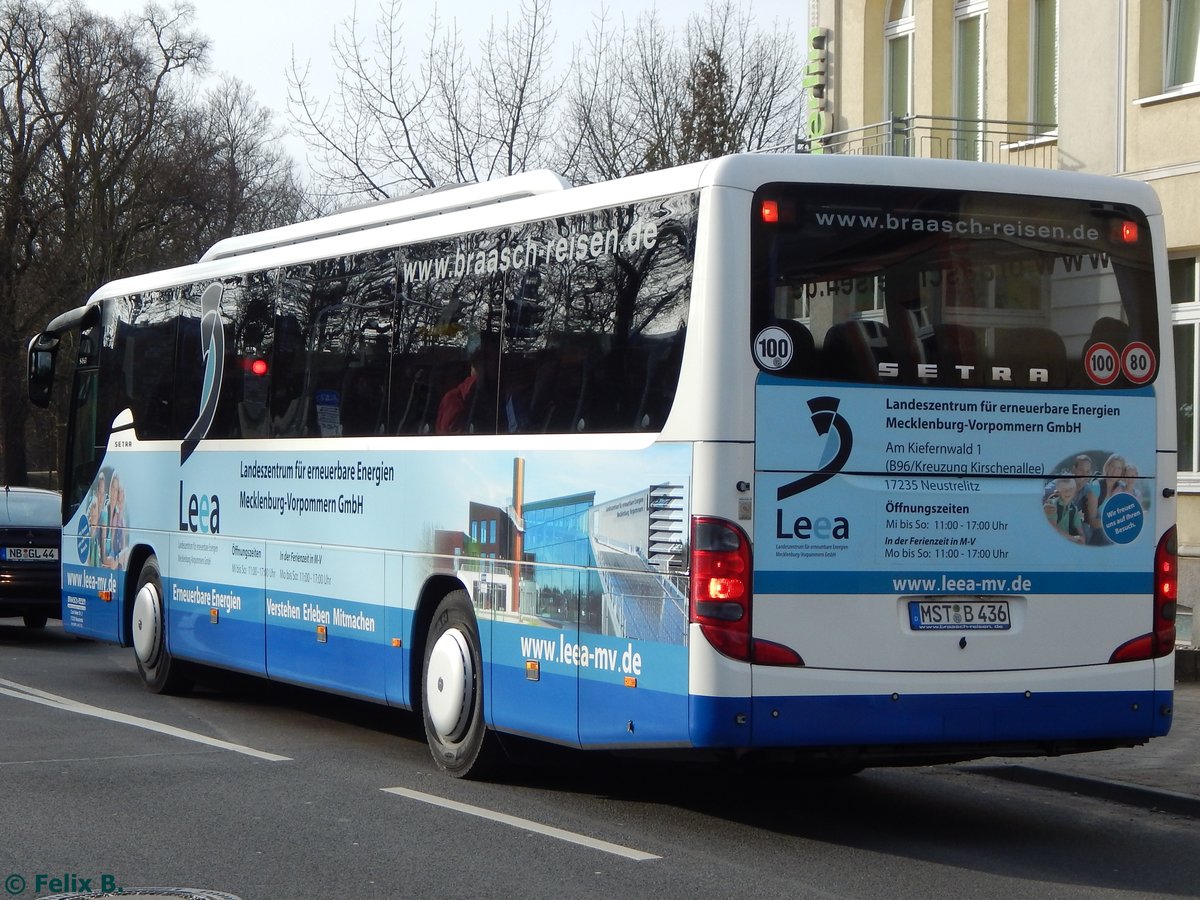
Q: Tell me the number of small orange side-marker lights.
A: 6